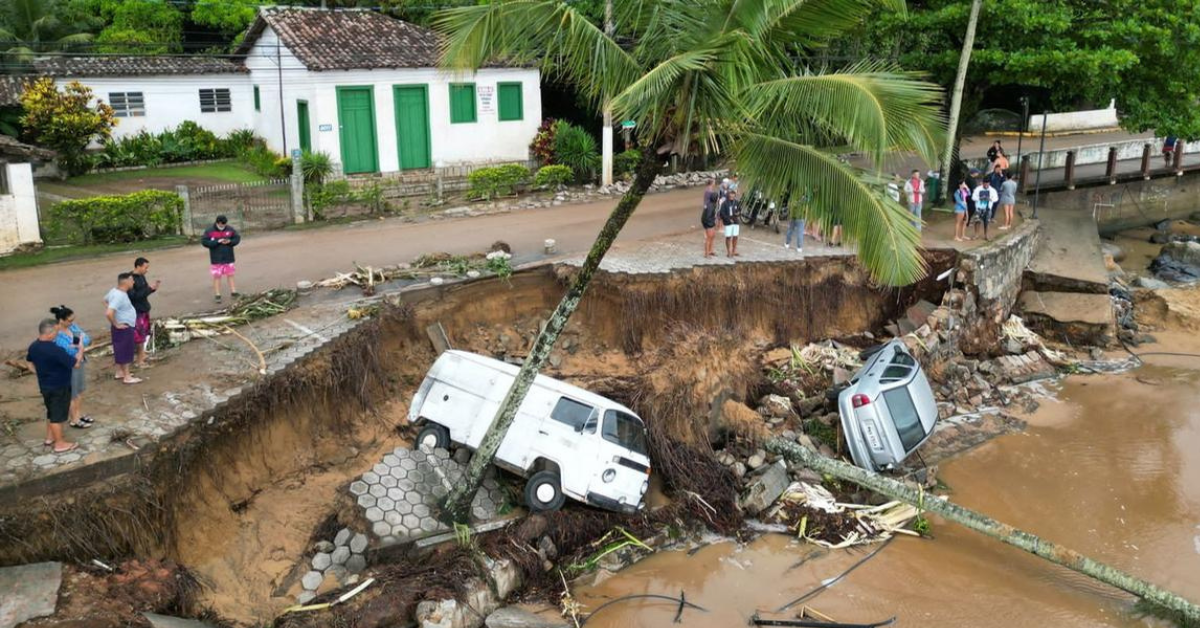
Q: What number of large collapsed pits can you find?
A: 1